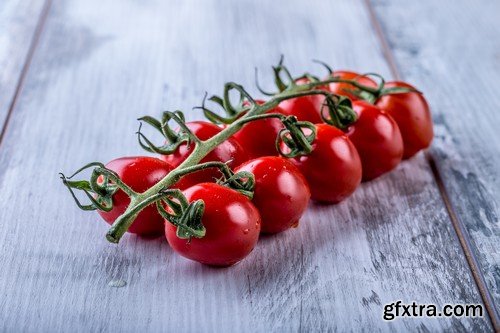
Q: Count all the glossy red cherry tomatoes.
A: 10